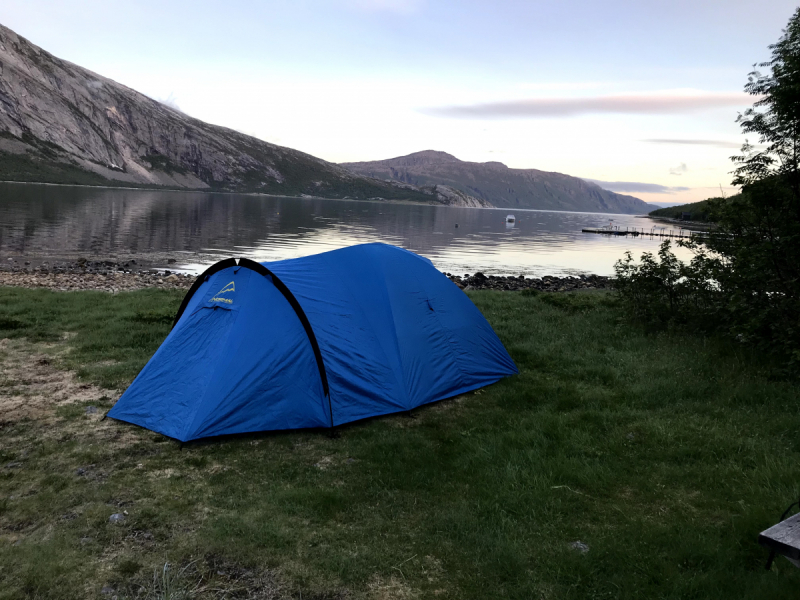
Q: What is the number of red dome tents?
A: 0